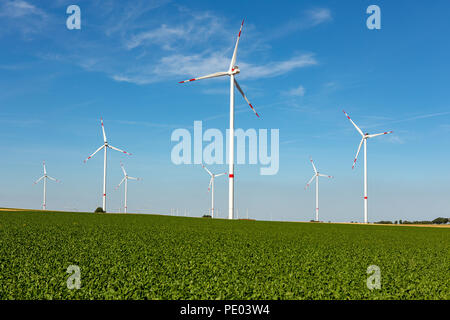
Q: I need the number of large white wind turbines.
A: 7